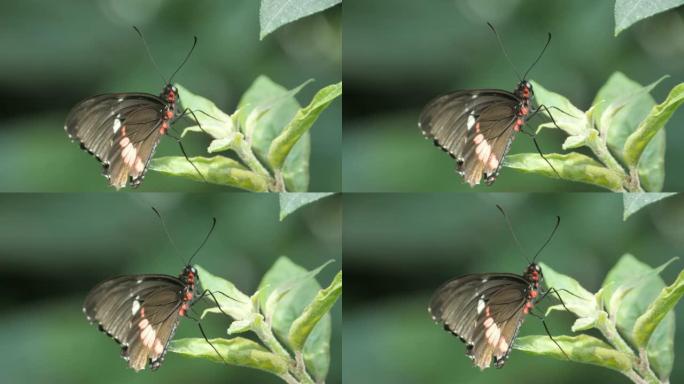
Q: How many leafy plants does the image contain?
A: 4